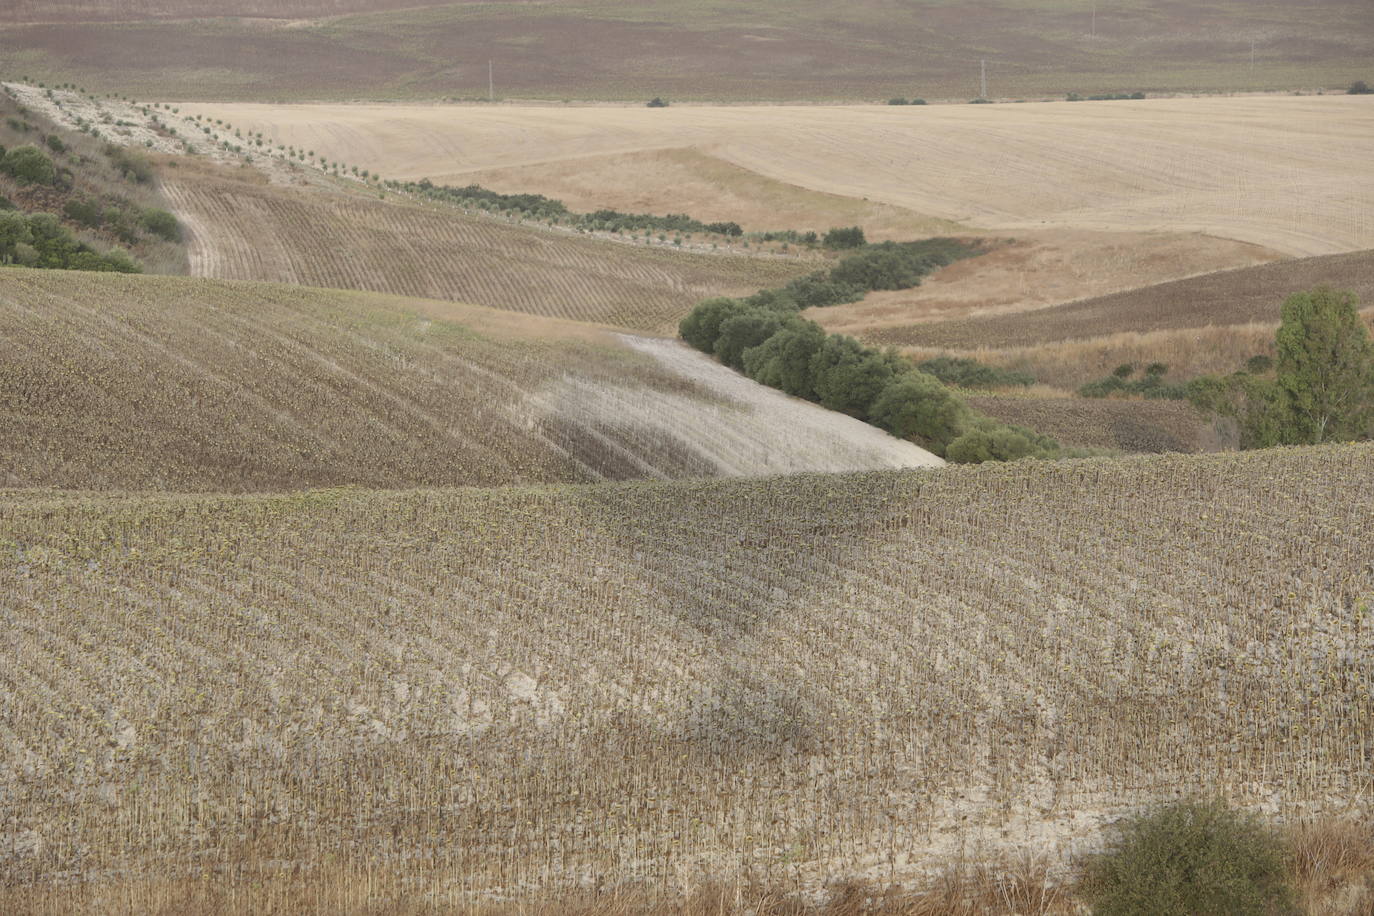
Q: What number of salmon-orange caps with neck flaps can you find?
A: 0